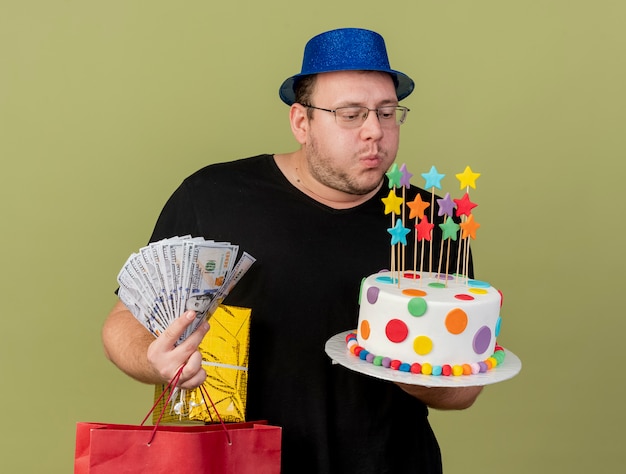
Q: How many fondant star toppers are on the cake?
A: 12